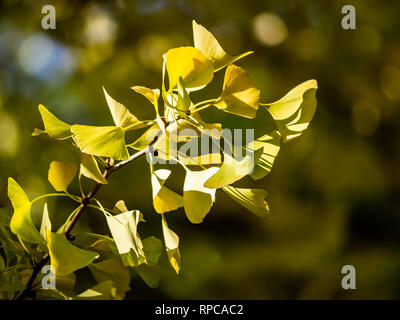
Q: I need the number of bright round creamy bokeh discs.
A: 2